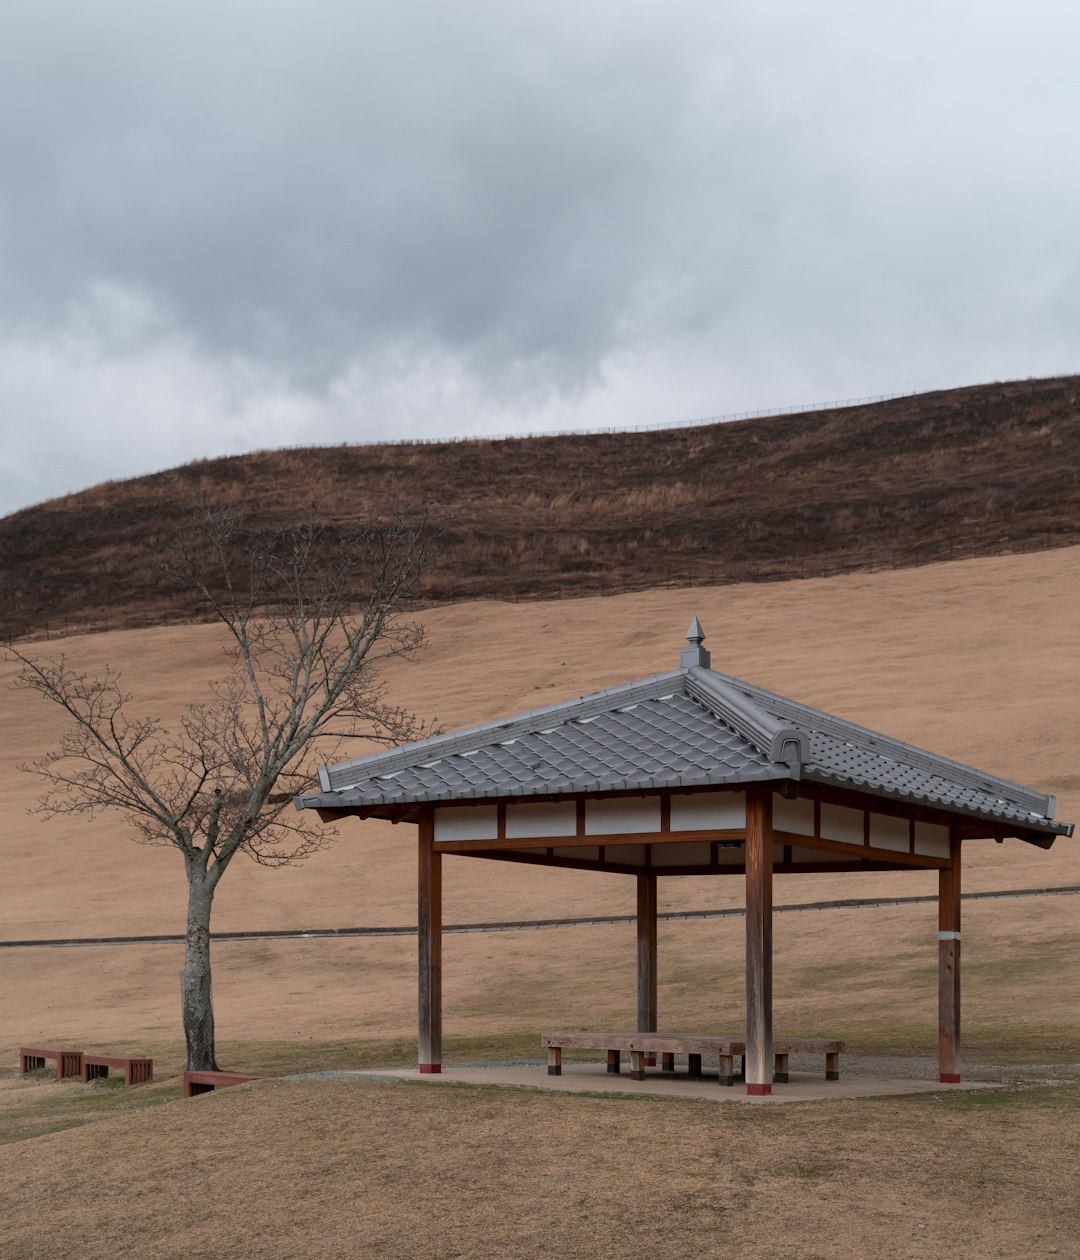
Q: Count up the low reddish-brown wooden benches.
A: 3